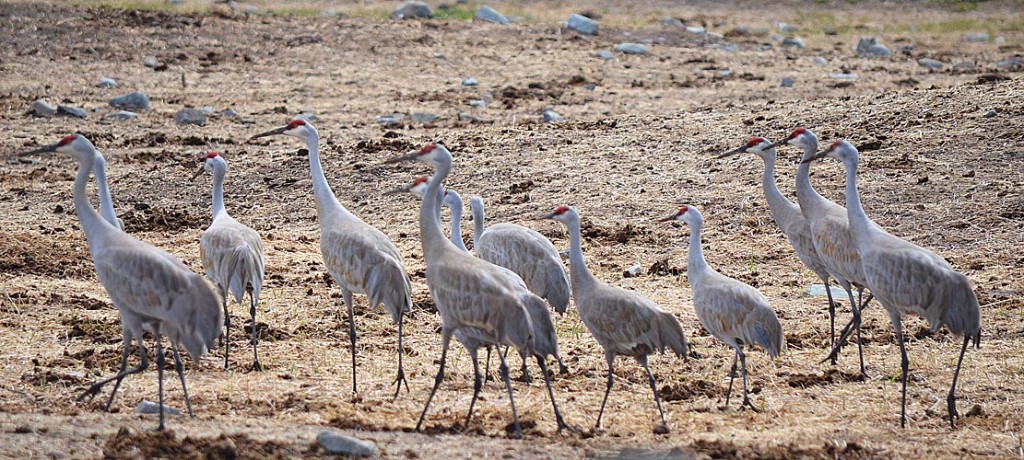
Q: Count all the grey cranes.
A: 13